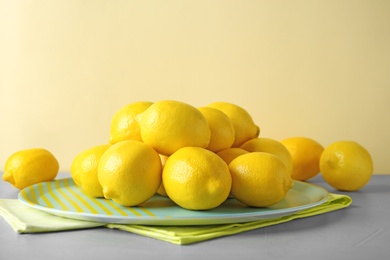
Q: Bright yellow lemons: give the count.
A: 14